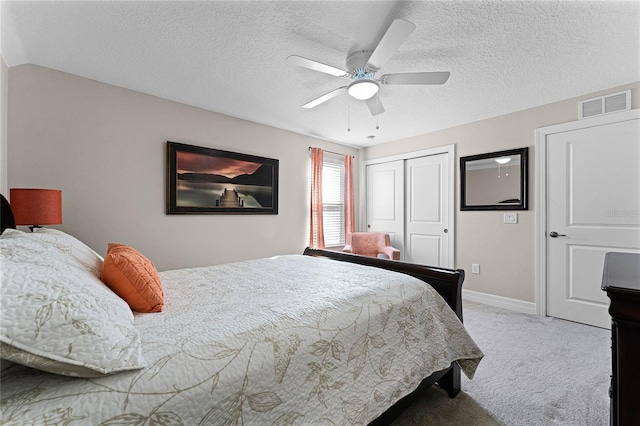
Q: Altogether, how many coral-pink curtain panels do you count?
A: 2